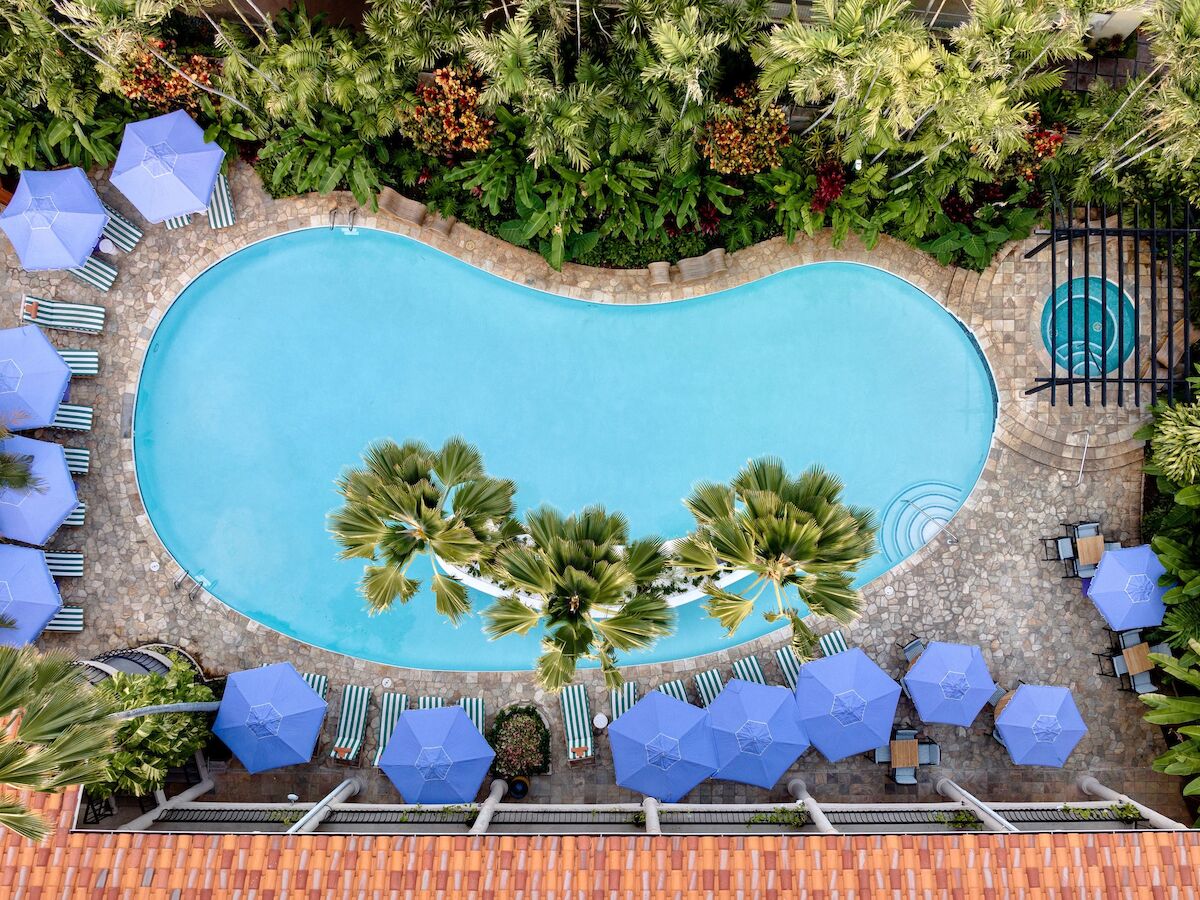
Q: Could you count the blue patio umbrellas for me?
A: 13